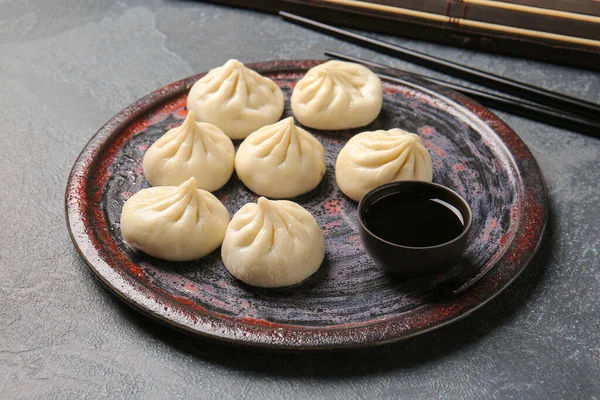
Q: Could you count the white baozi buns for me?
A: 7